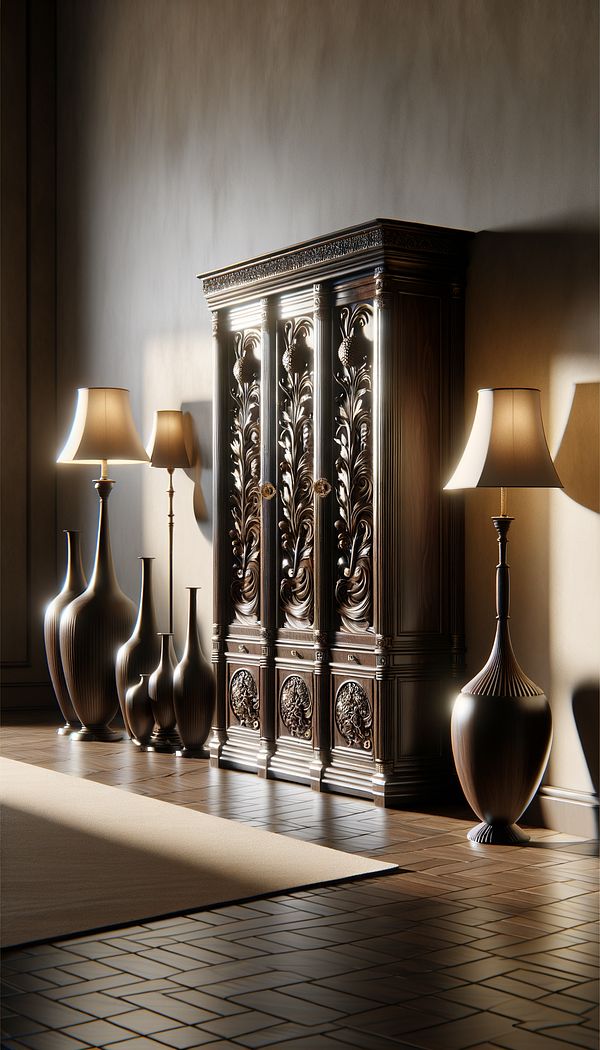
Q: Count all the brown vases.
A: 5